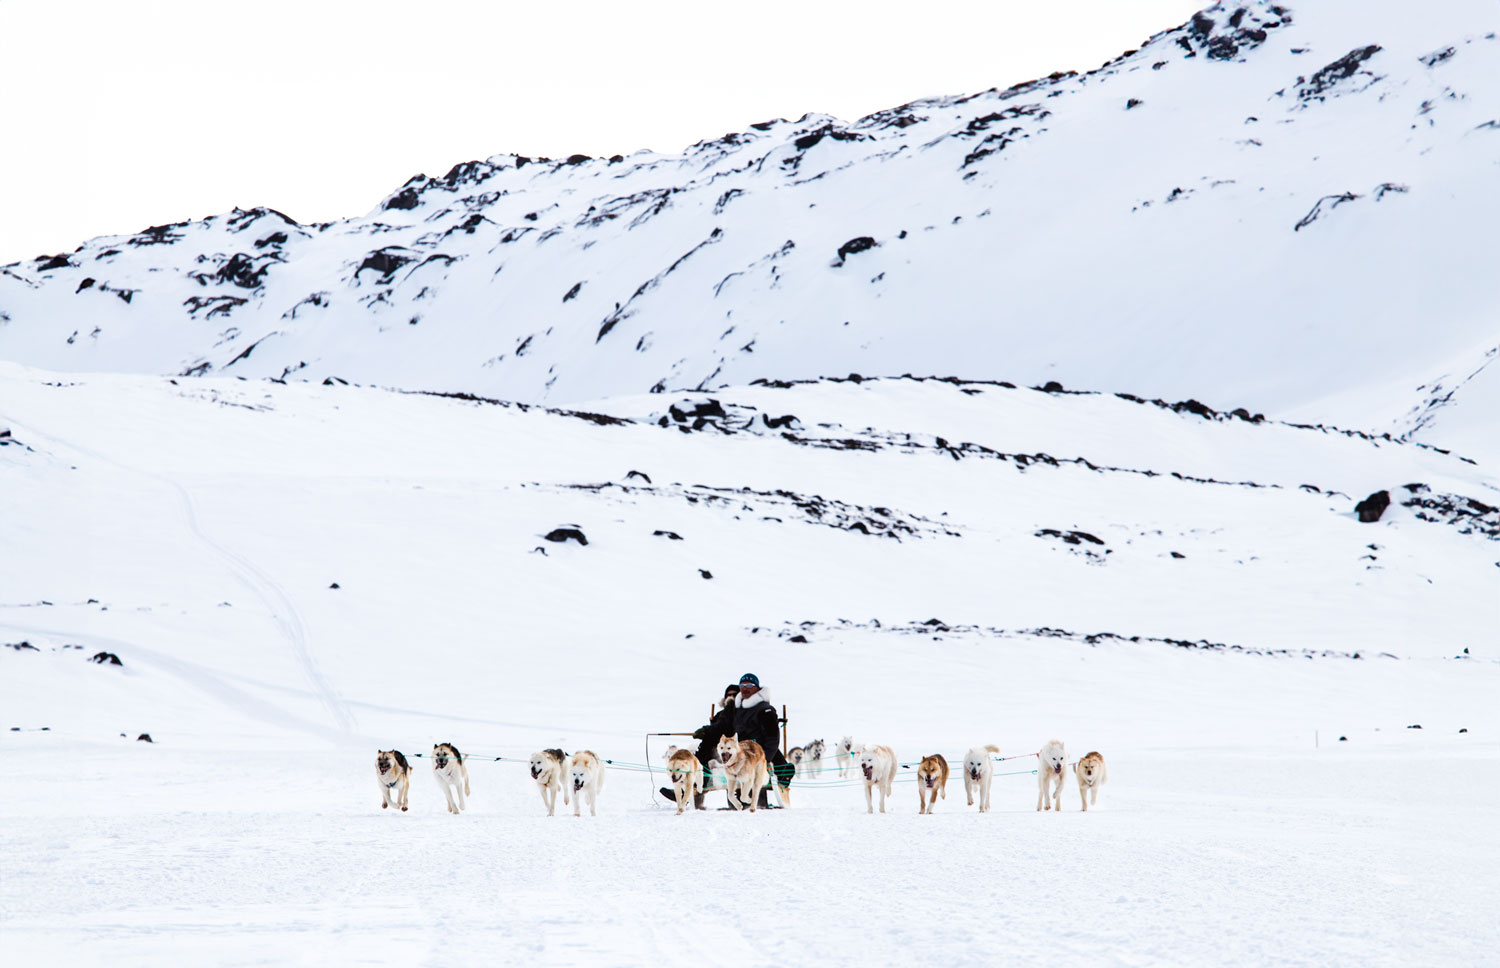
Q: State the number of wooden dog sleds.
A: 1